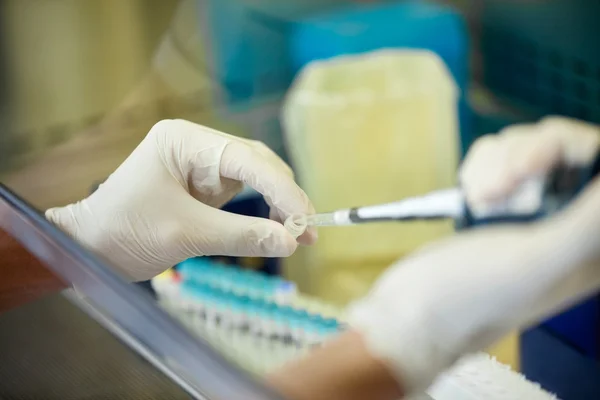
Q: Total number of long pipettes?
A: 1